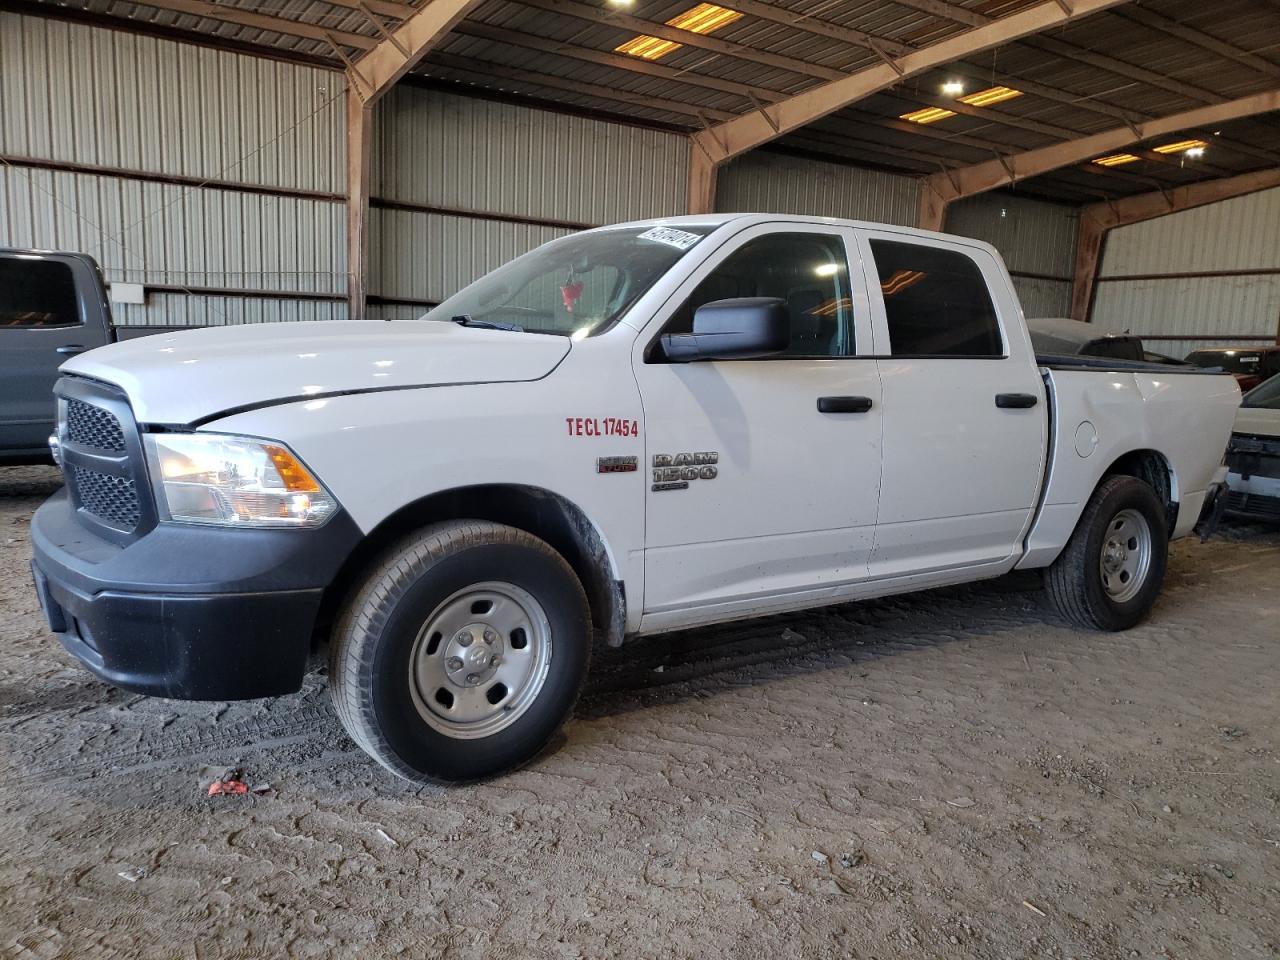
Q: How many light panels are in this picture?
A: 6